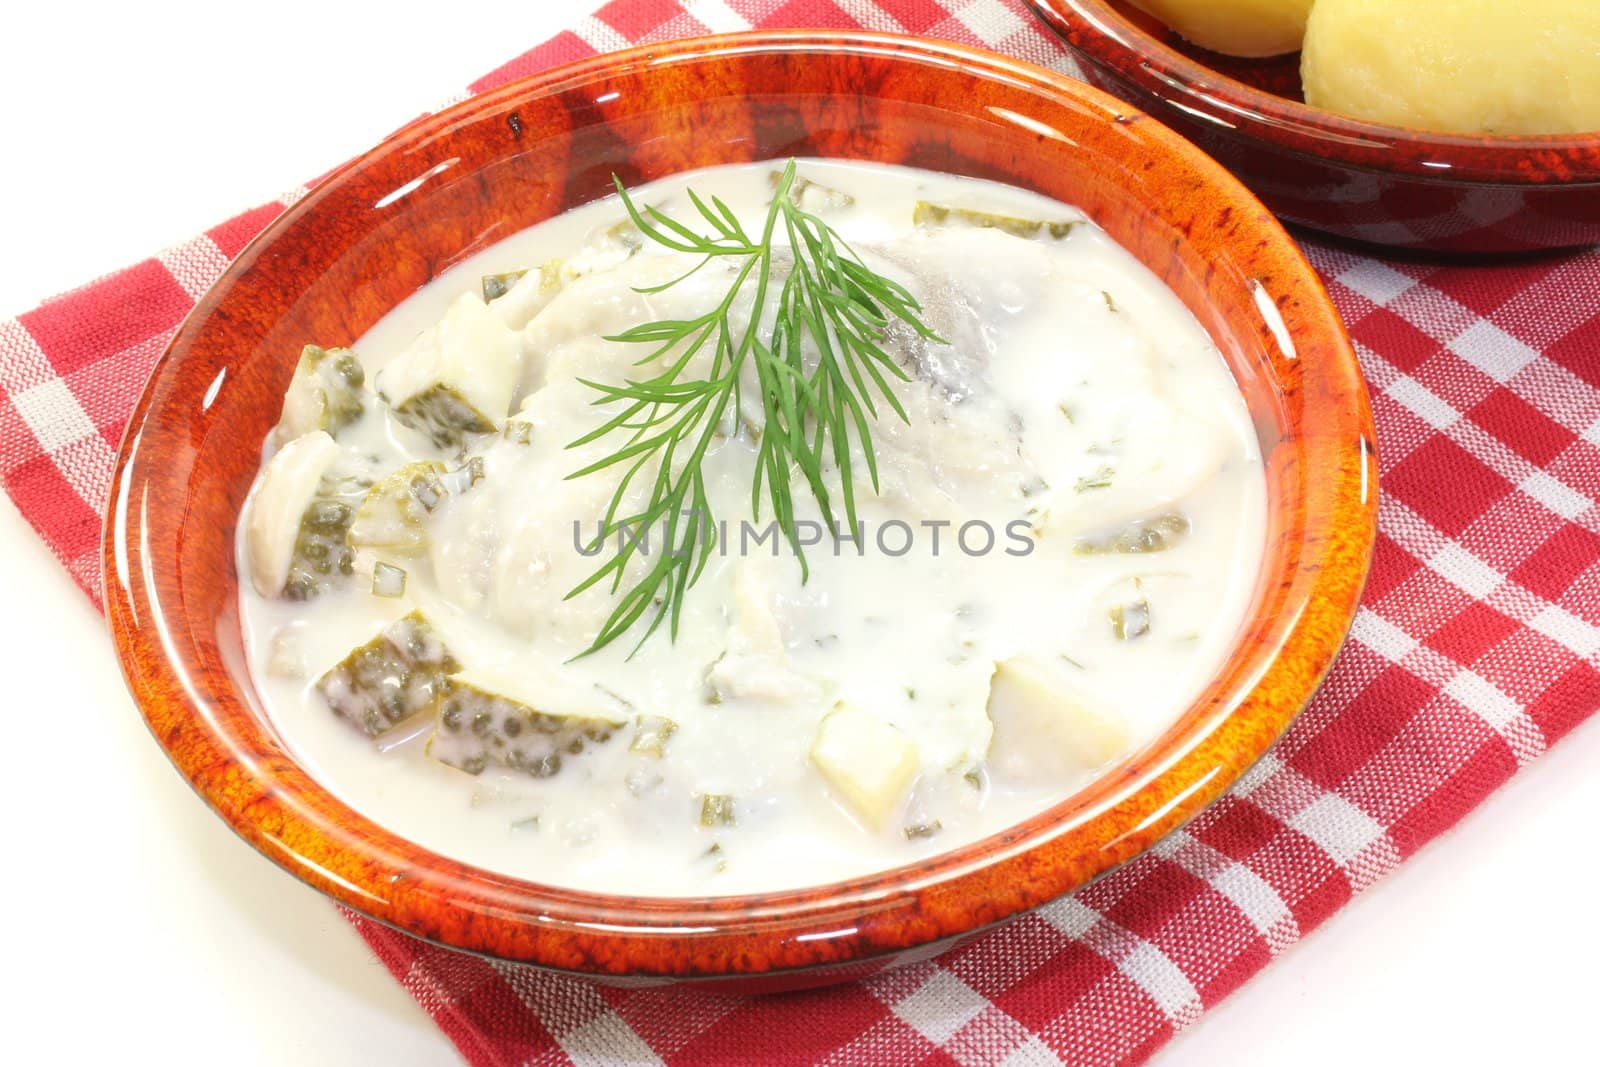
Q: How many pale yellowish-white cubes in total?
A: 2